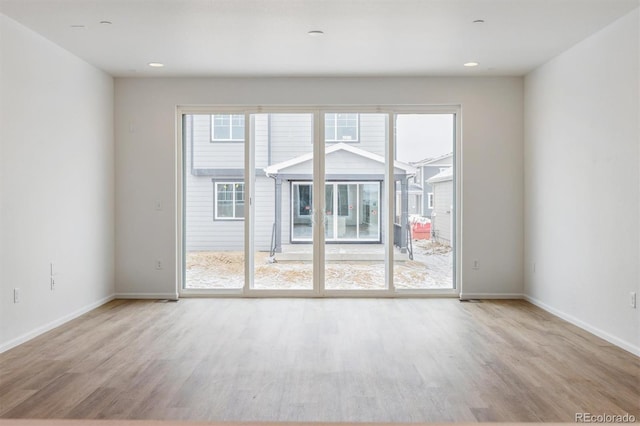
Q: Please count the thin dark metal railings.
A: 2